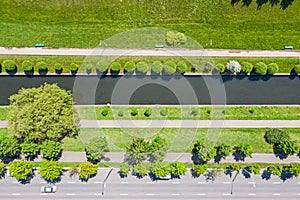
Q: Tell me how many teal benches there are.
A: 3